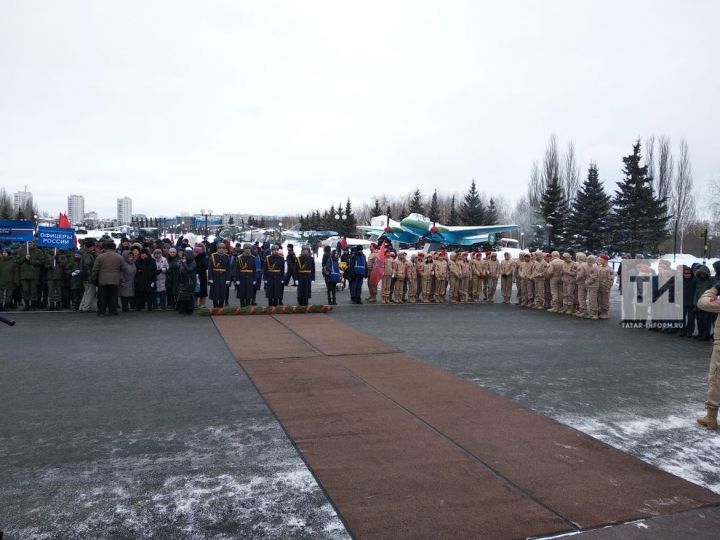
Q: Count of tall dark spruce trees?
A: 3